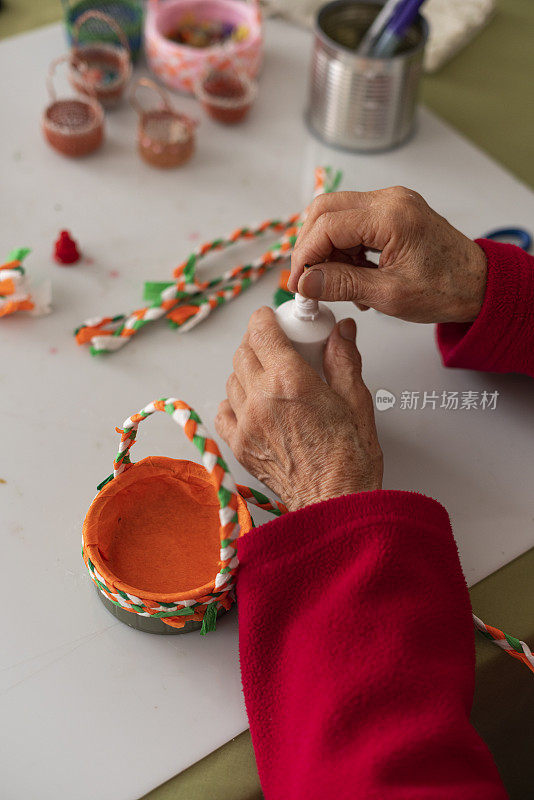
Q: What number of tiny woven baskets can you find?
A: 4